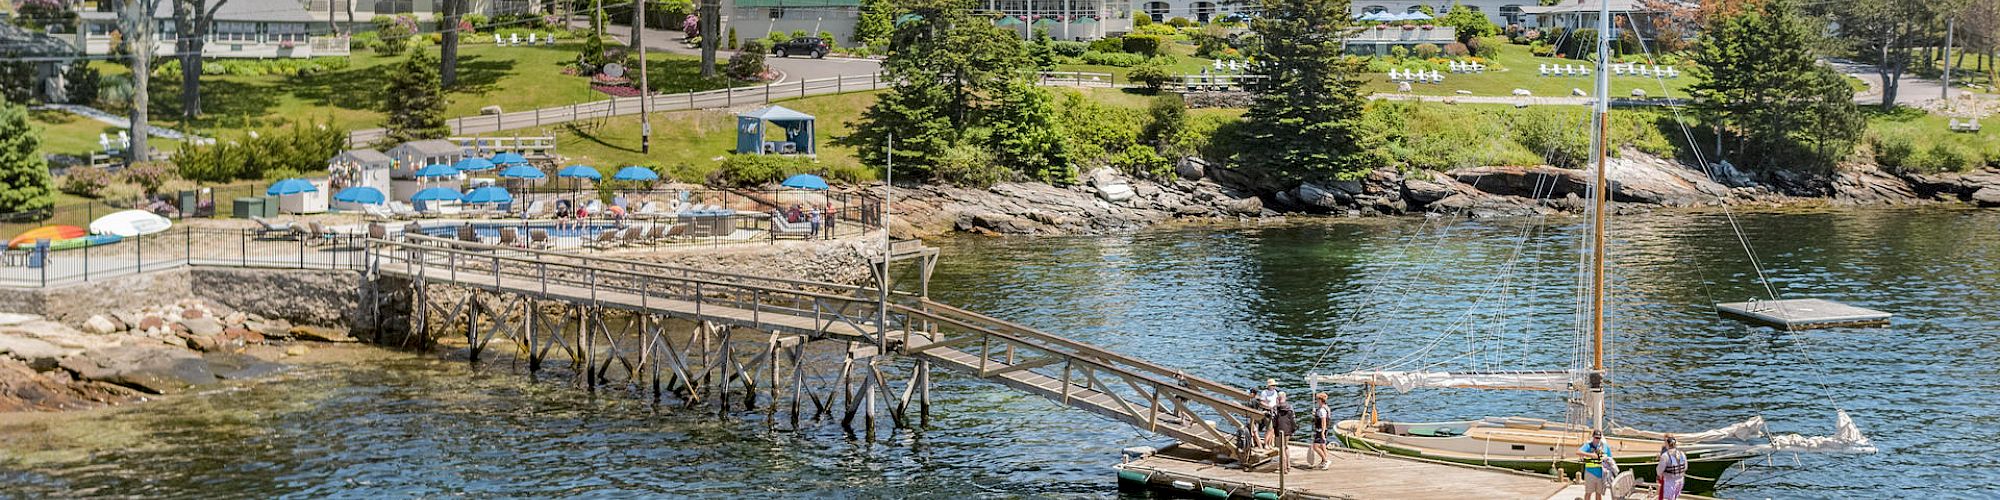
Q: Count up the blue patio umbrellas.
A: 11